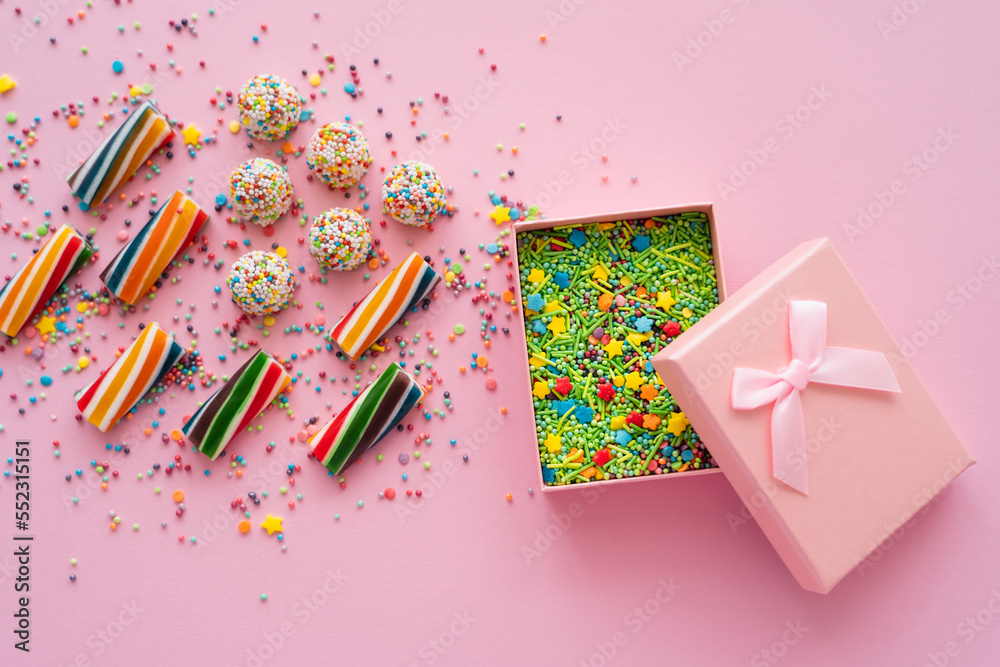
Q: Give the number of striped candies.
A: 7